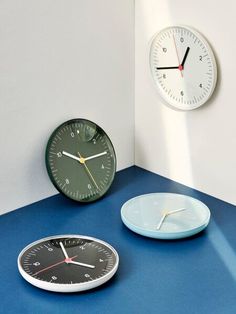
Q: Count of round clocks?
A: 4